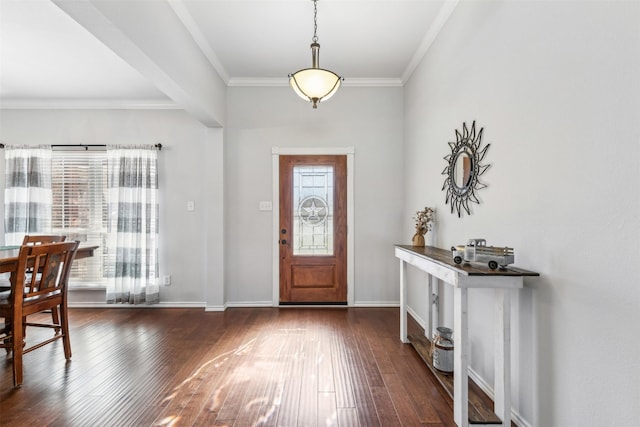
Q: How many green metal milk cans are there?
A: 0